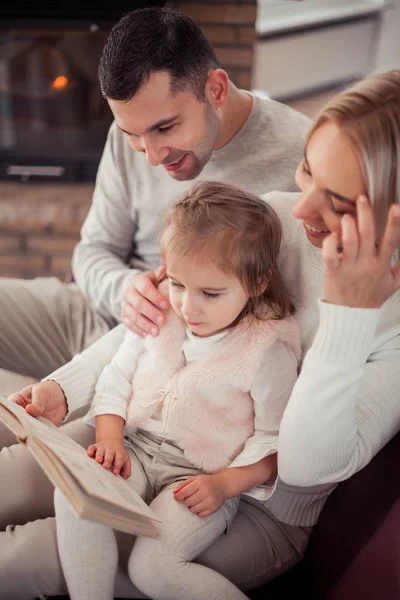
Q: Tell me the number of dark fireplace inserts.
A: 1